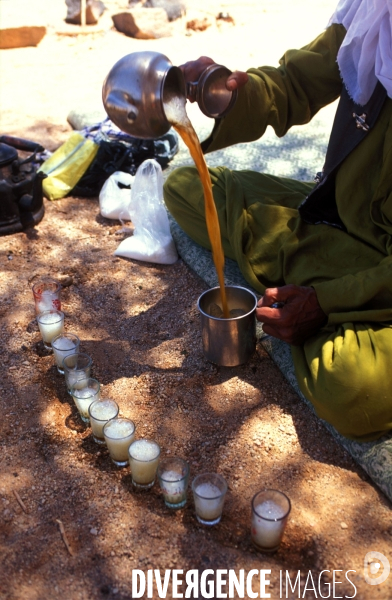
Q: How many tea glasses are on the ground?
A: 11